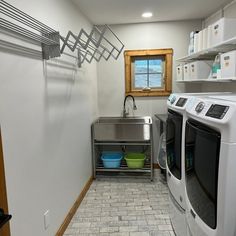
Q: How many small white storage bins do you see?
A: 5